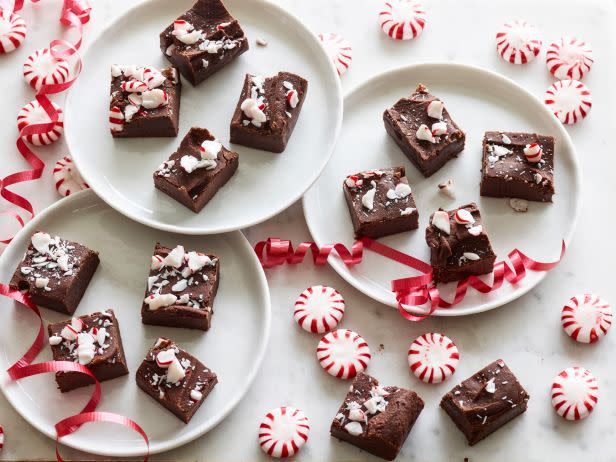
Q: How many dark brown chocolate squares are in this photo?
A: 14